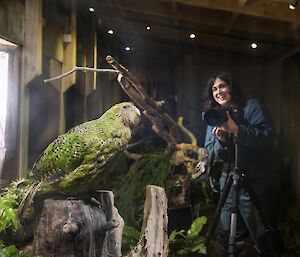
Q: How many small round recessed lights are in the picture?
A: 7